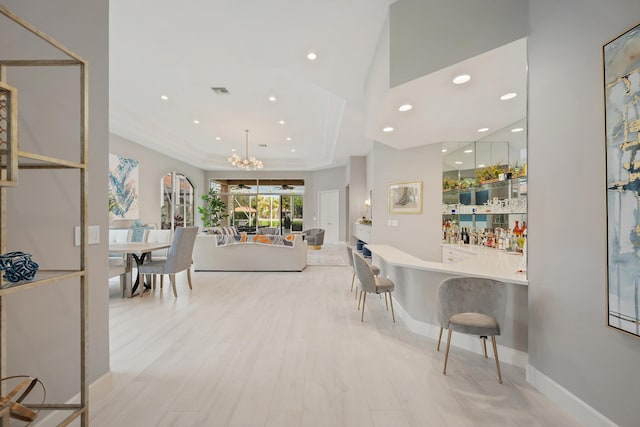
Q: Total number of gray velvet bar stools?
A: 3